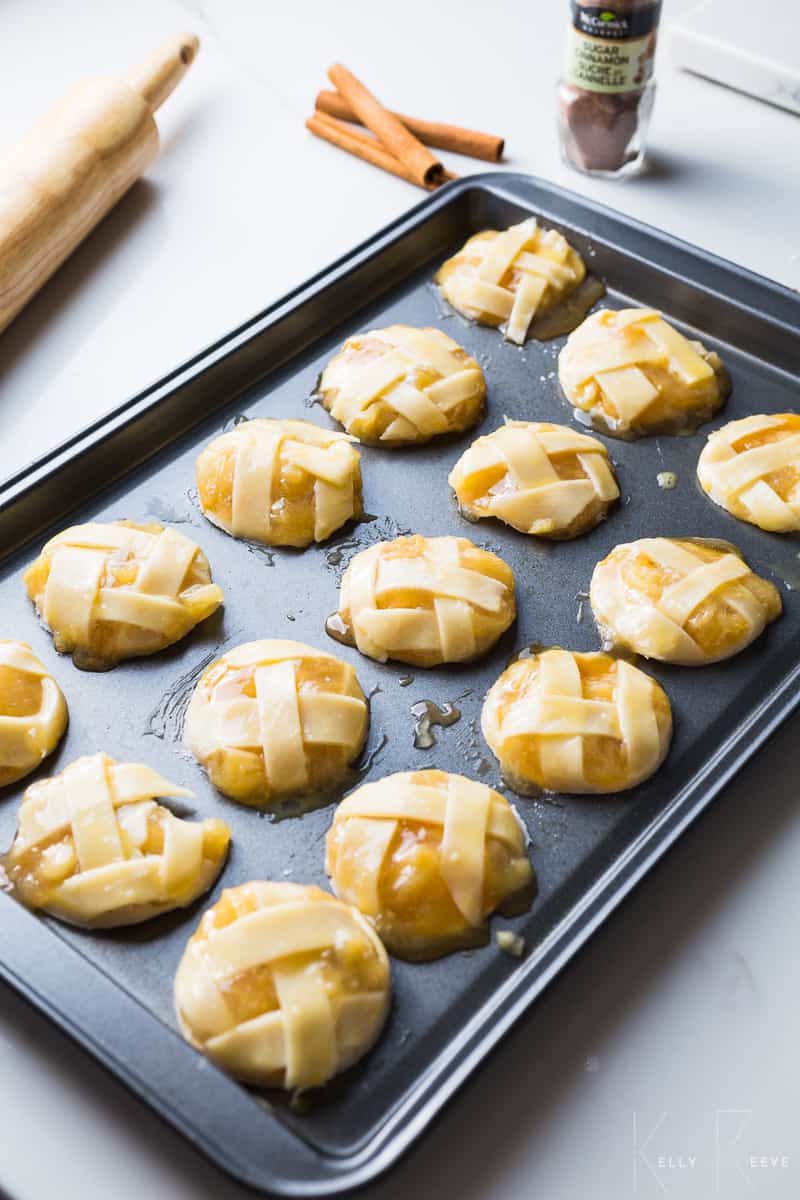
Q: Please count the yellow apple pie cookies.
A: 15